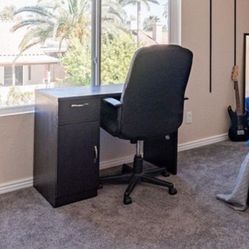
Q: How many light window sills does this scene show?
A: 1